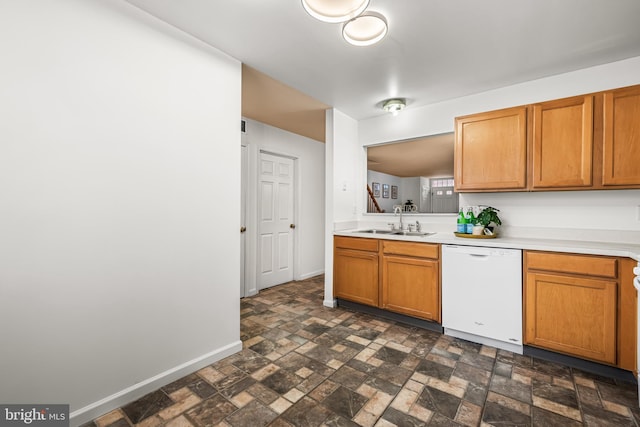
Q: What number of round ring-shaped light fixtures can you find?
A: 2